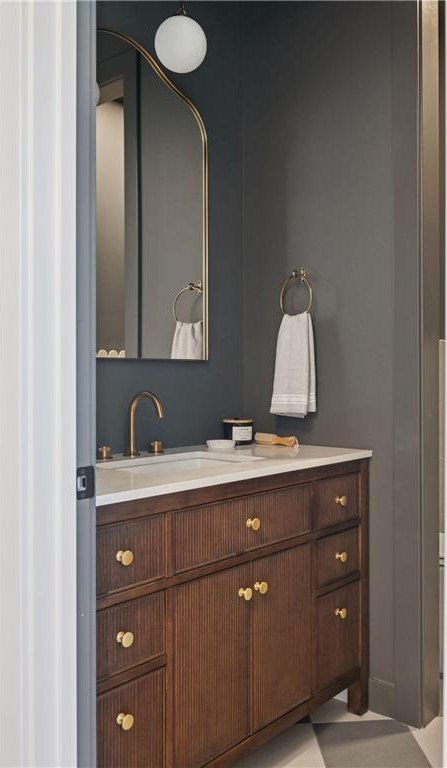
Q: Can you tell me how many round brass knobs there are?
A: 9